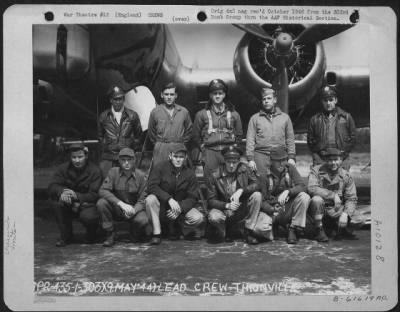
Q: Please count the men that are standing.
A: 5